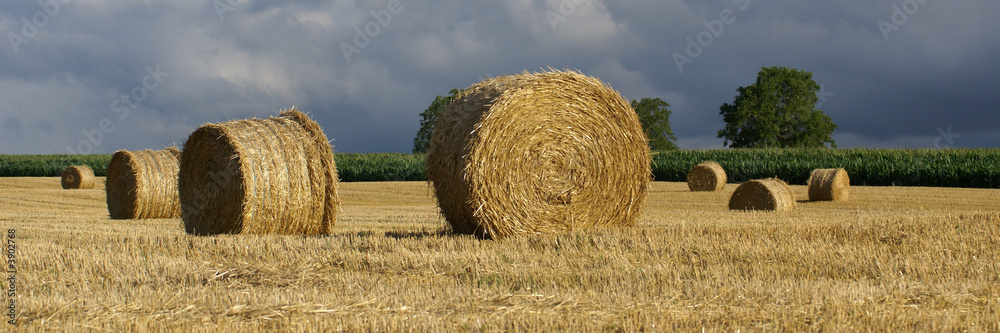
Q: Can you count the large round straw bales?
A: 7